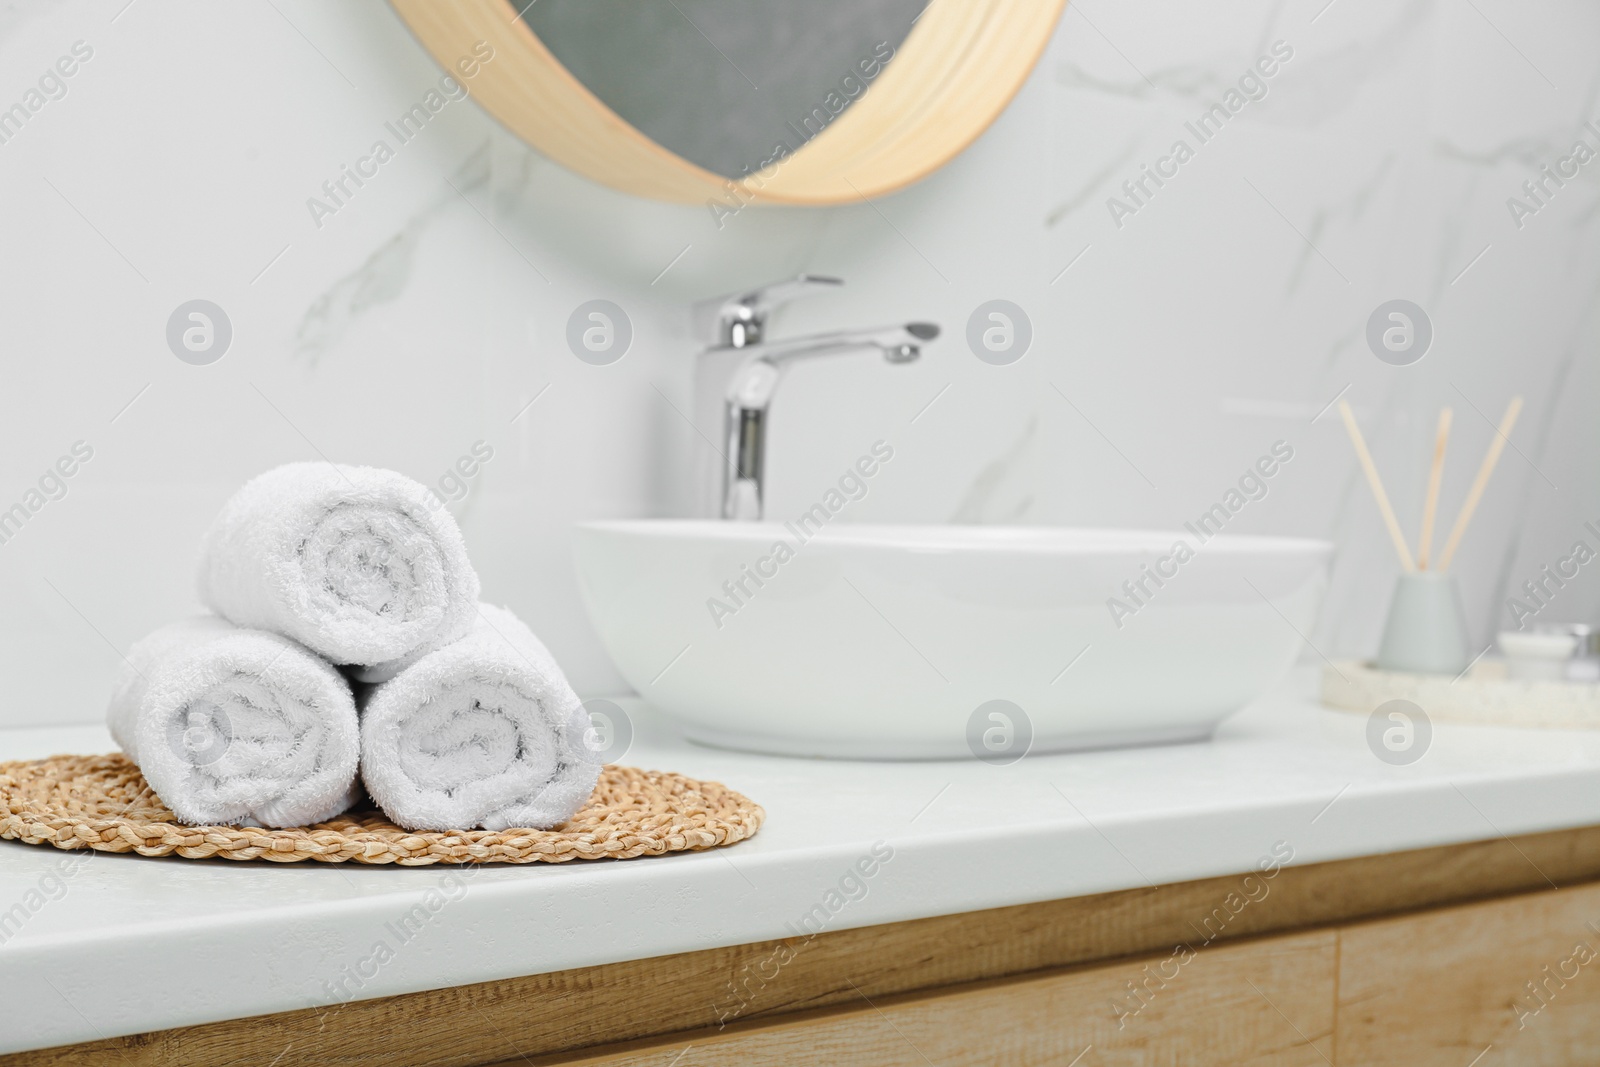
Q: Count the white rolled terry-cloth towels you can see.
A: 3